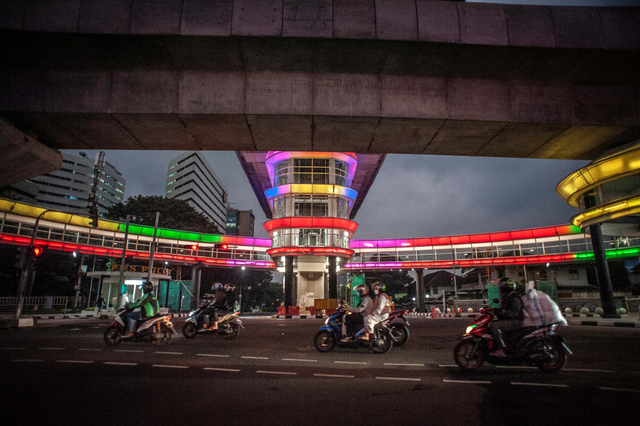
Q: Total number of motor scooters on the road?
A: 5